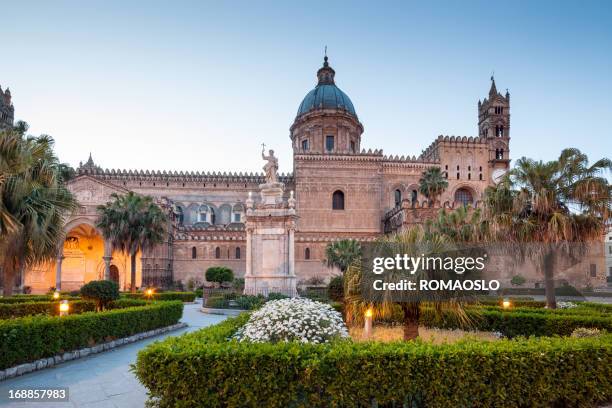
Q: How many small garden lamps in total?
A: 5